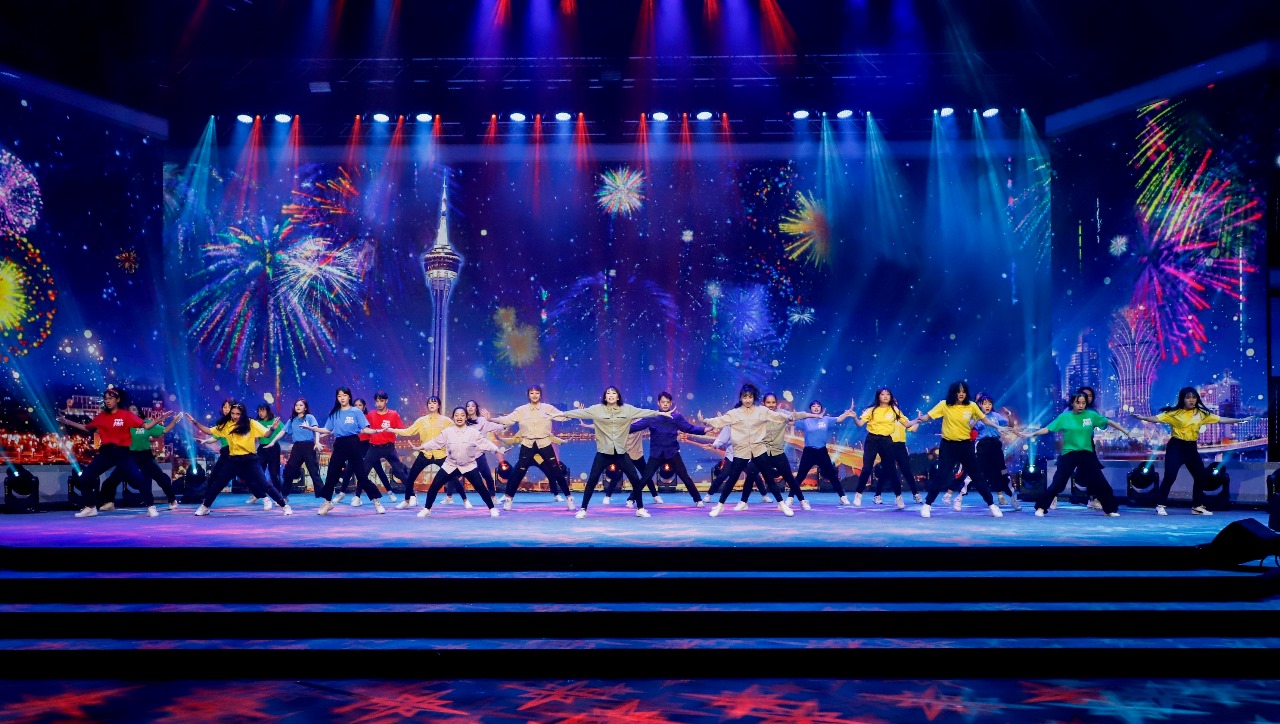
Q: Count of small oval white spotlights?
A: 12